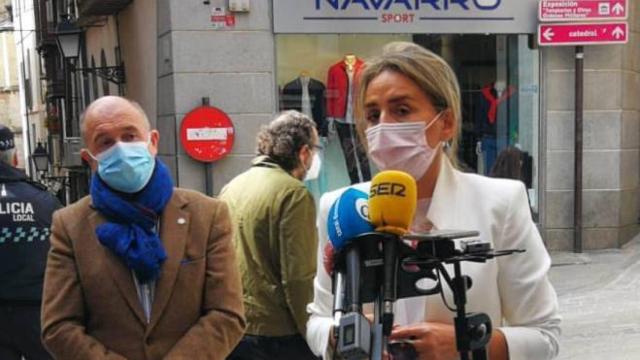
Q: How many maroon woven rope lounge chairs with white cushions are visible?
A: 0